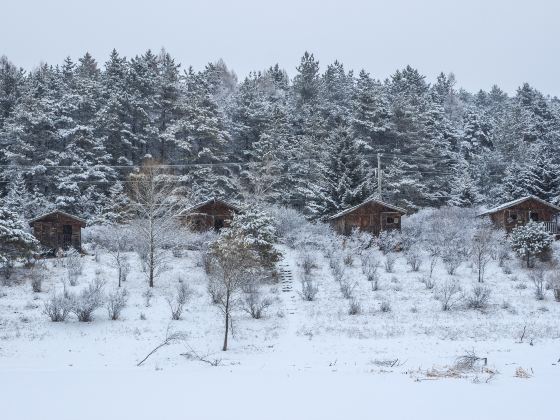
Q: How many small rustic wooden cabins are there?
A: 4